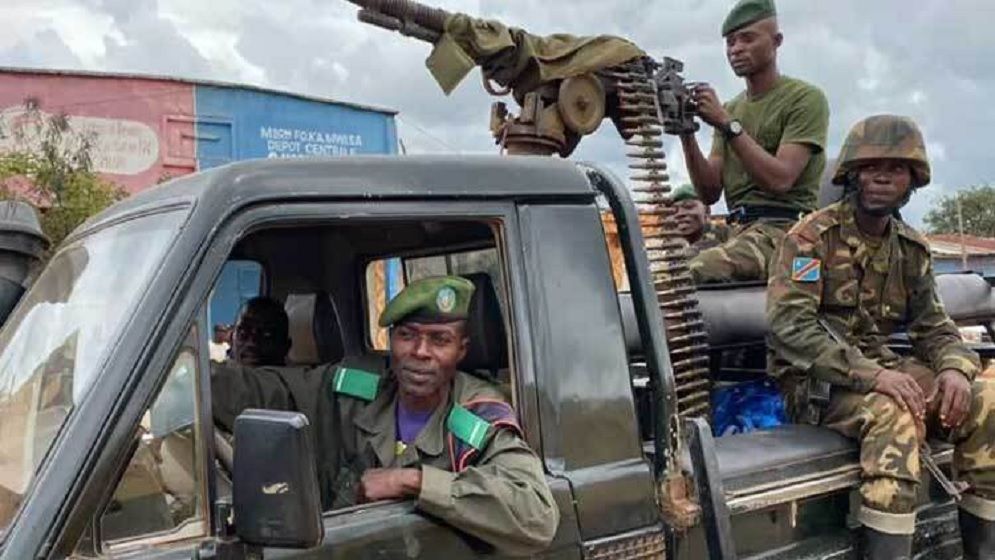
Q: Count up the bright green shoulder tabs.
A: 2